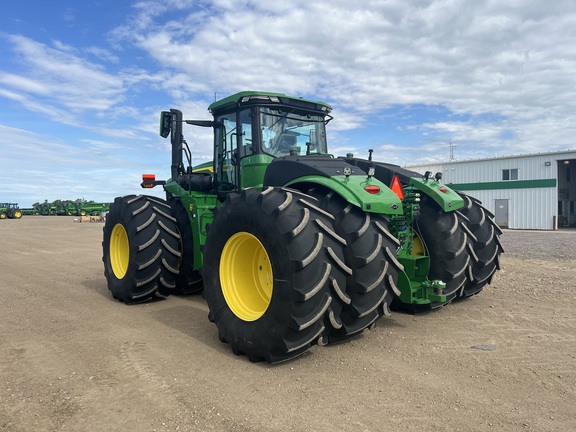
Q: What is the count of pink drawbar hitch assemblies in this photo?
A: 0